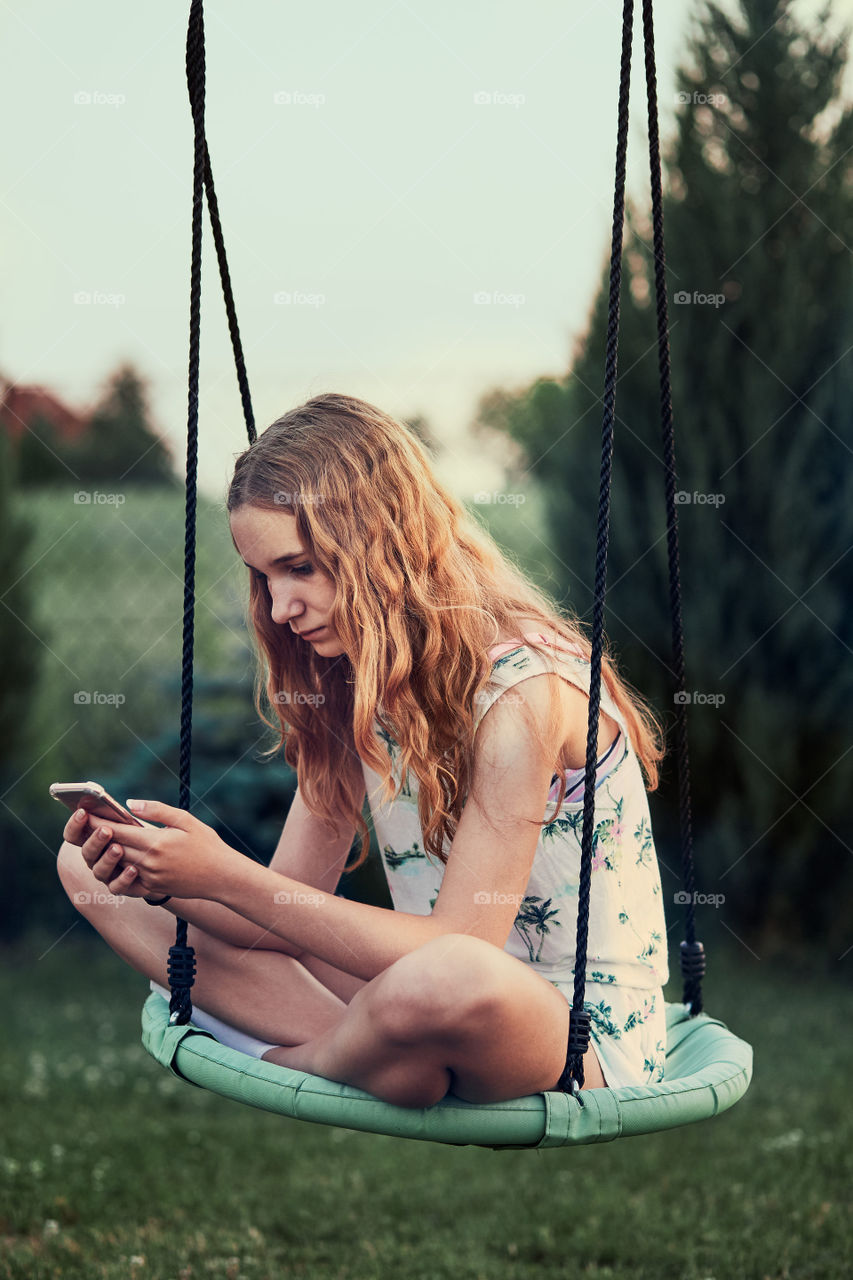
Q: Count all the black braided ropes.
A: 4